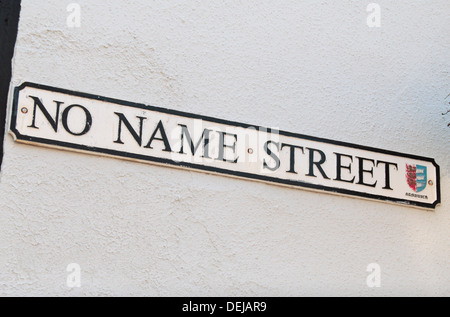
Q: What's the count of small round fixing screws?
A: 3